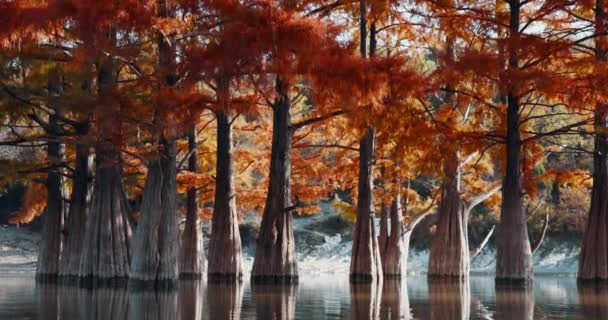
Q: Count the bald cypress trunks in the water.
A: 12